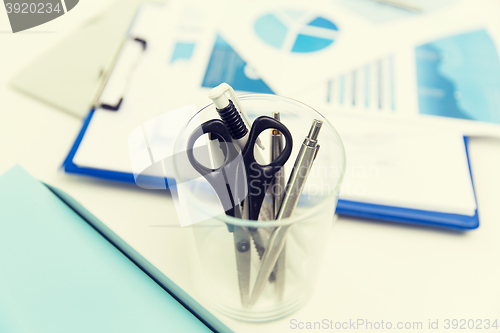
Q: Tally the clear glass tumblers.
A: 1